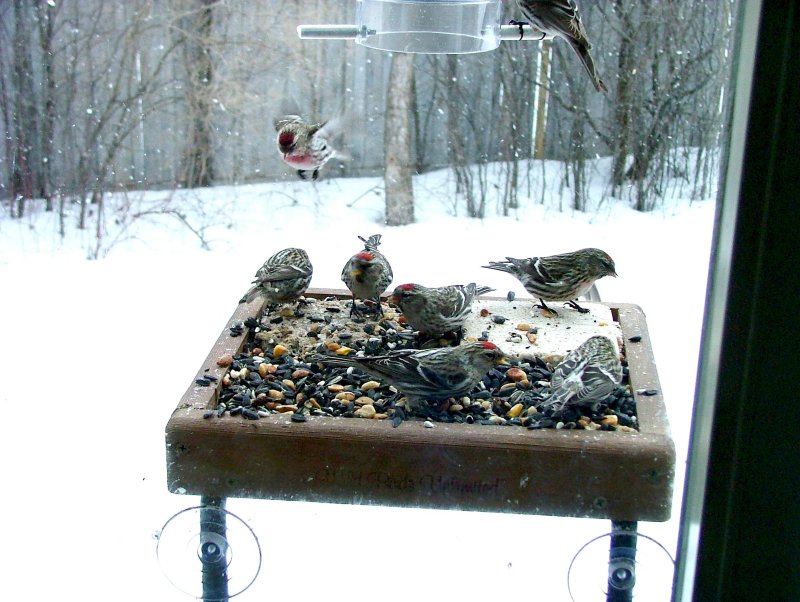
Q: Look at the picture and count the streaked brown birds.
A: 8